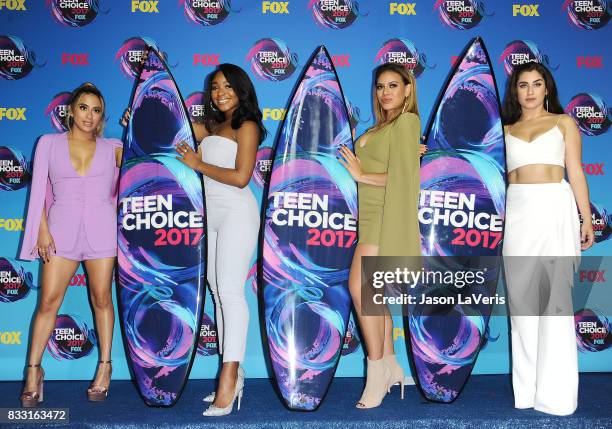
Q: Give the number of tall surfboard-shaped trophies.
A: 3